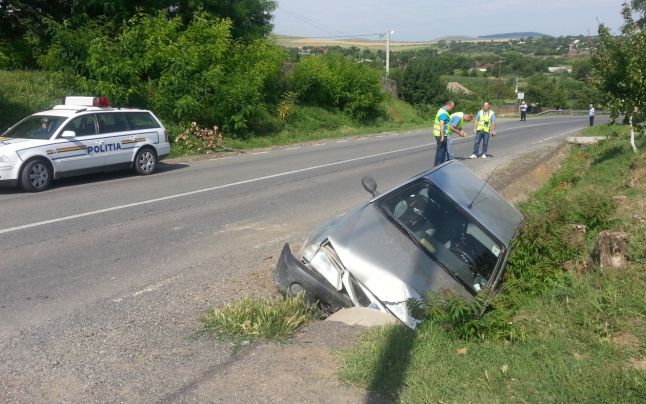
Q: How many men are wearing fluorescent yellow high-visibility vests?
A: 3